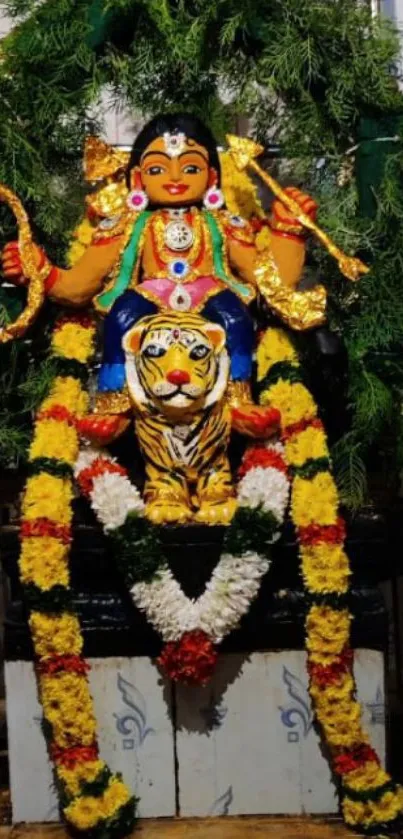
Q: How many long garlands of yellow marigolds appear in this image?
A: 2